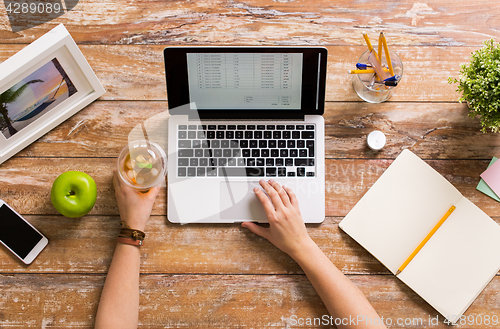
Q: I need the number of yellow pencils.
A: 5